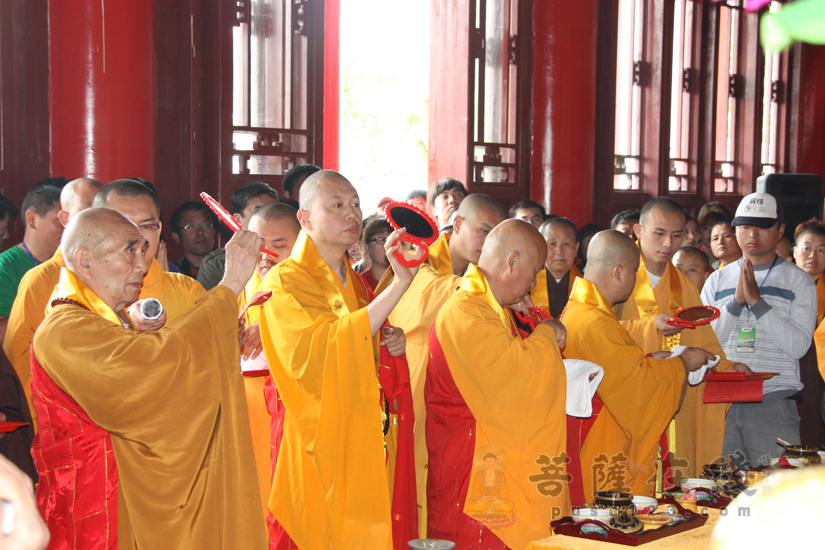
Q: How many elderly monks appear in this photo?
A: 1